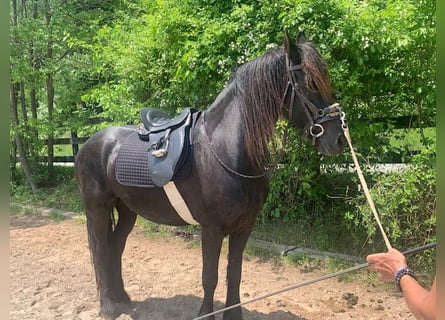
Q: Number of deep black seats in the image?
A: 1